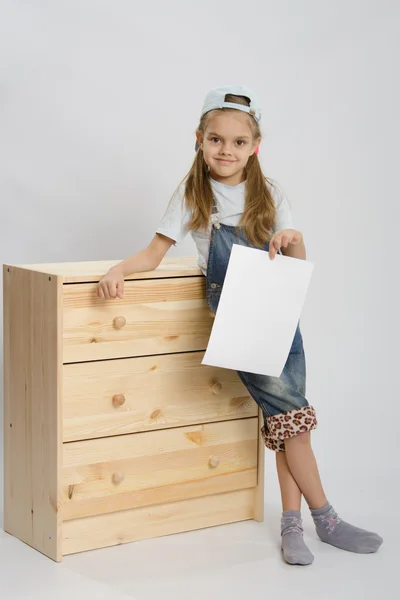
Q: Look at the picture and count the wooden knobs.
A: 5